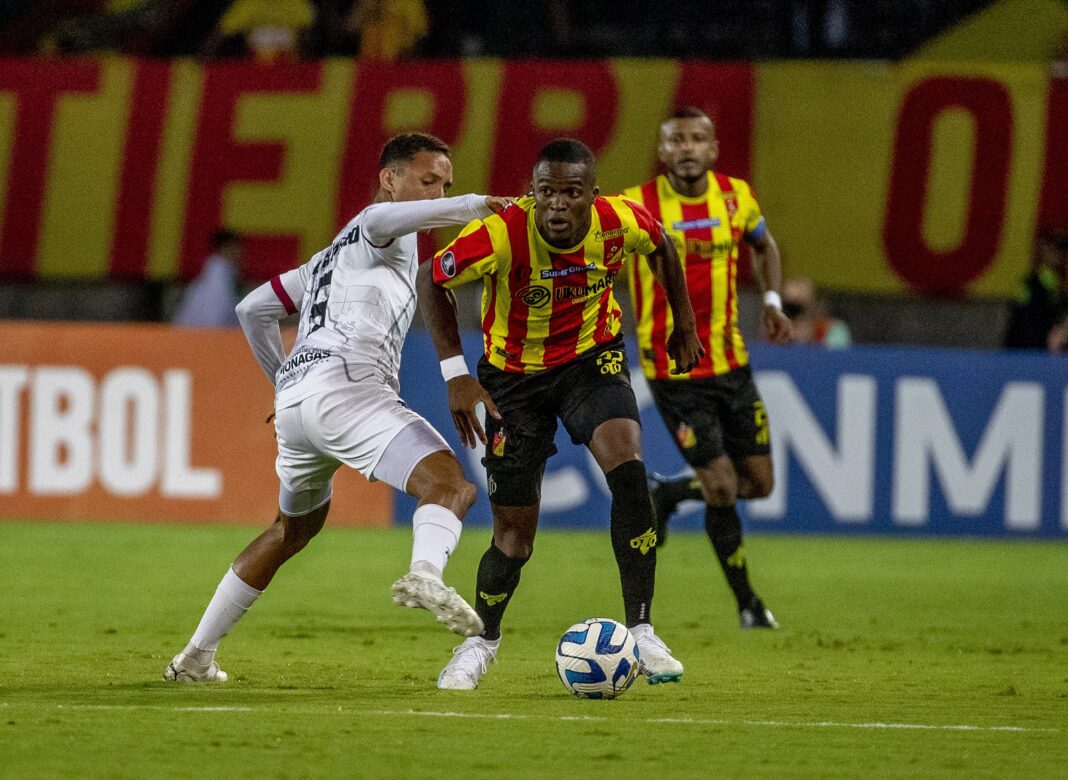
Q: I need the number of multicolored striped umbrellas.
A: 0